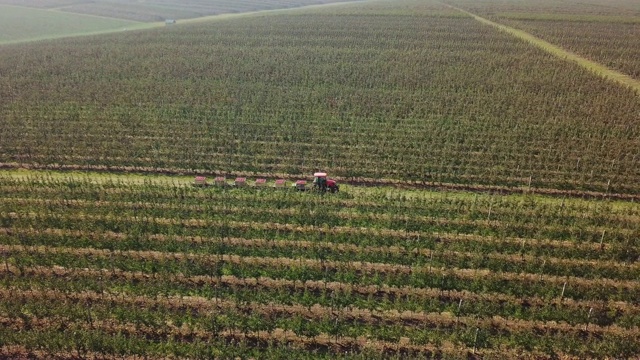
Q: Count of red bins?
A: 6